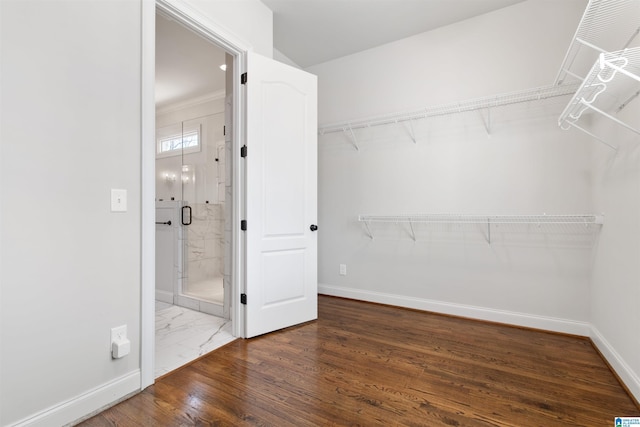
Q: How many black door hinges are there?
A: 4